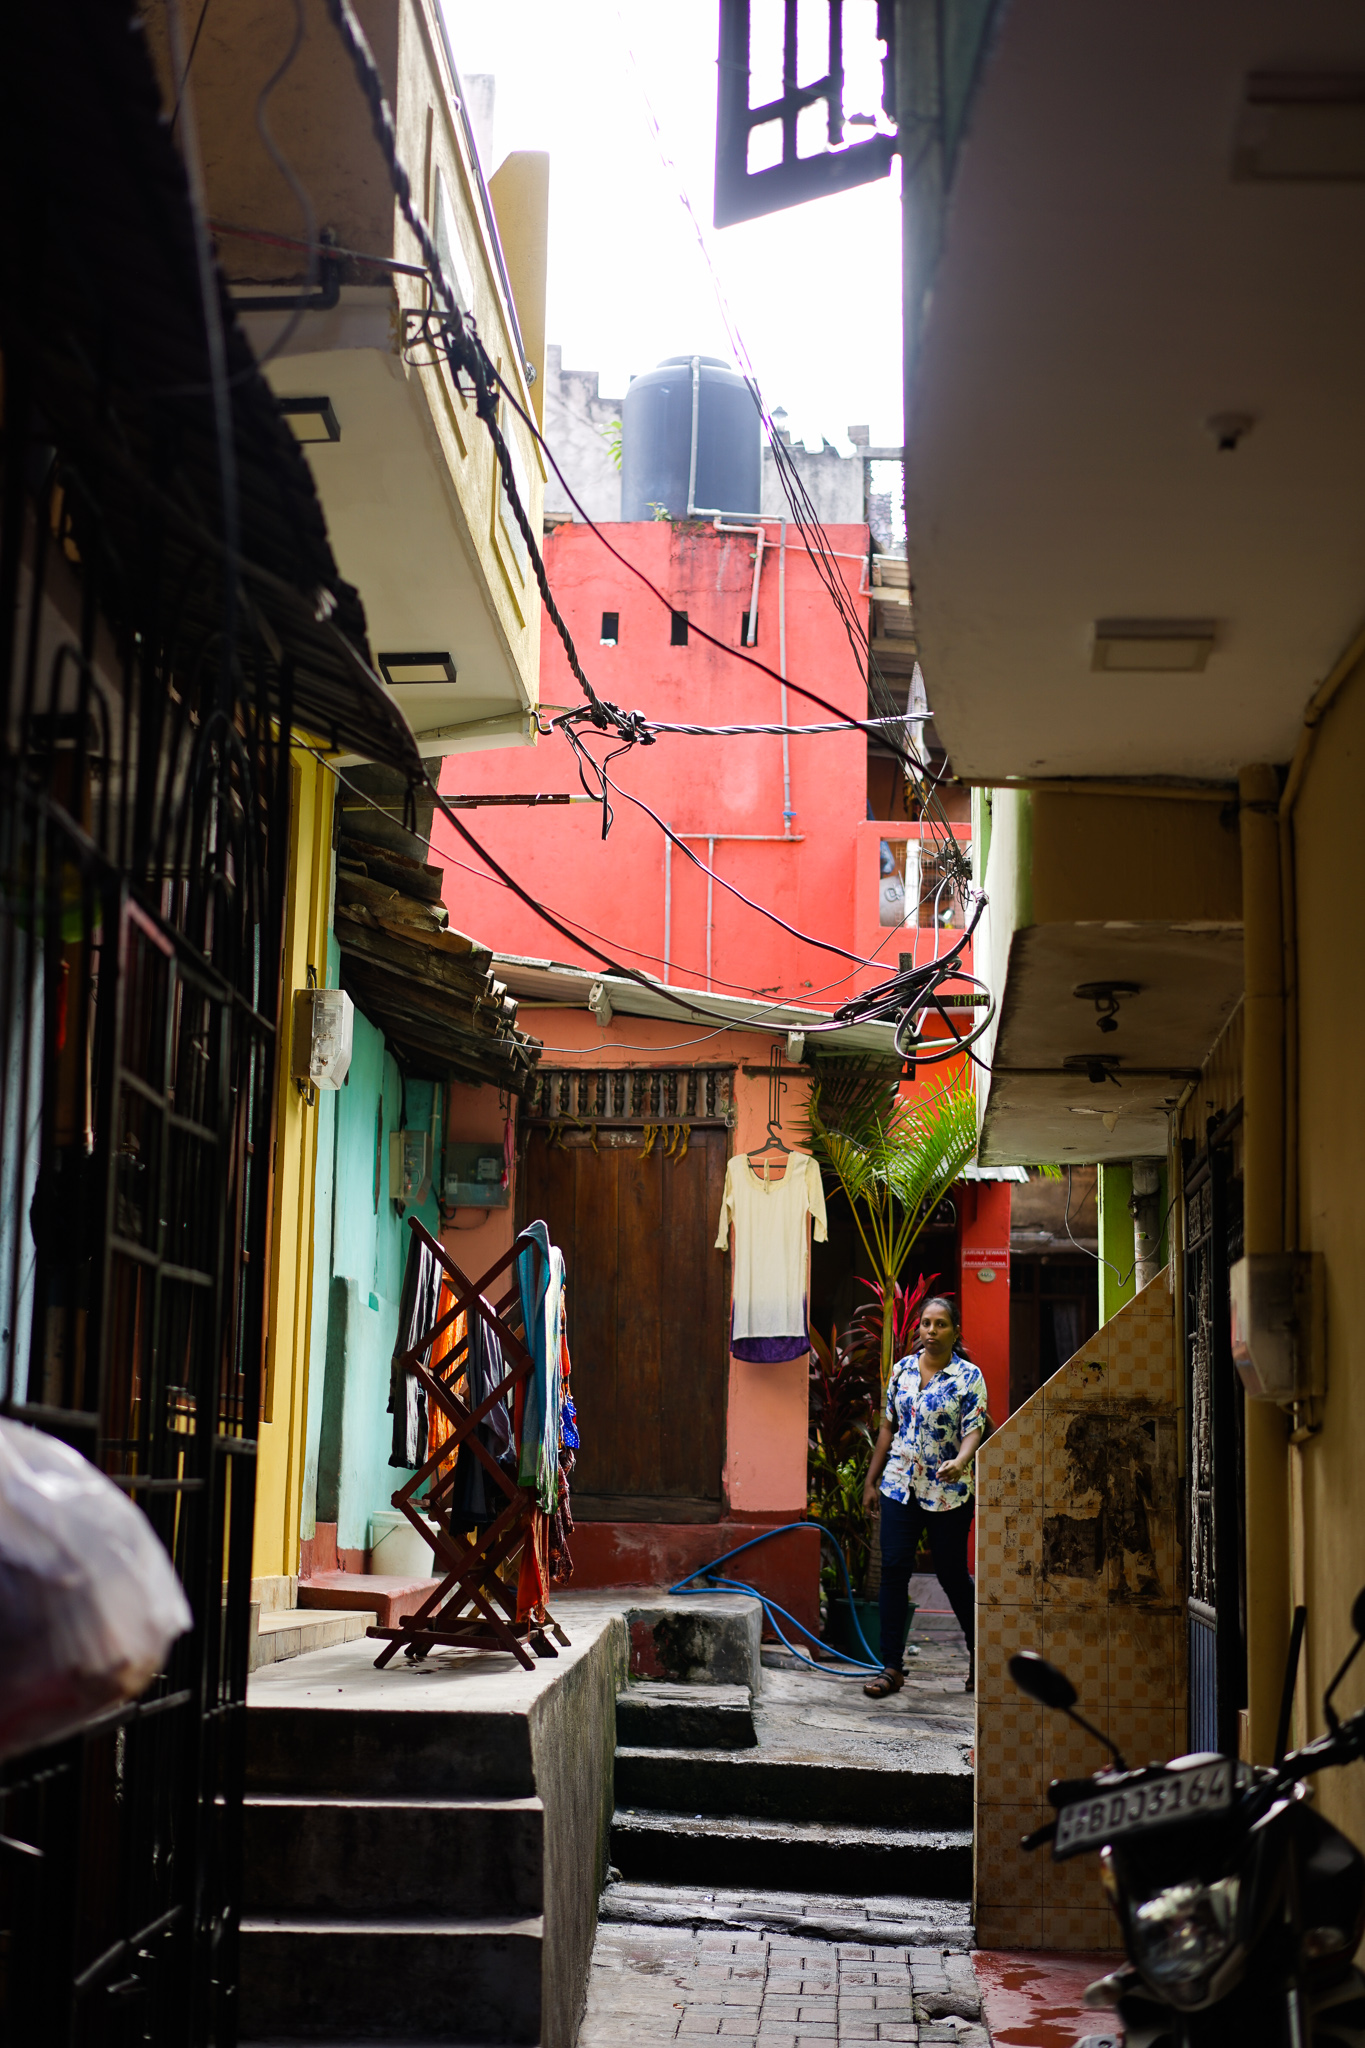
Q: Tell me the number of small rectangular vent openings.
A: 3